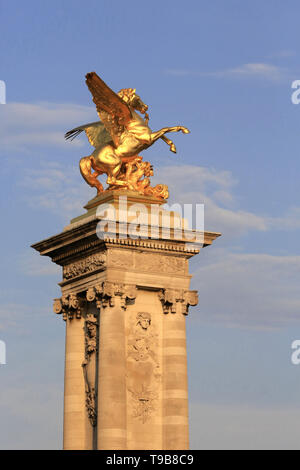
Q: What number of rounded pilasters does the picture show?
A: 3